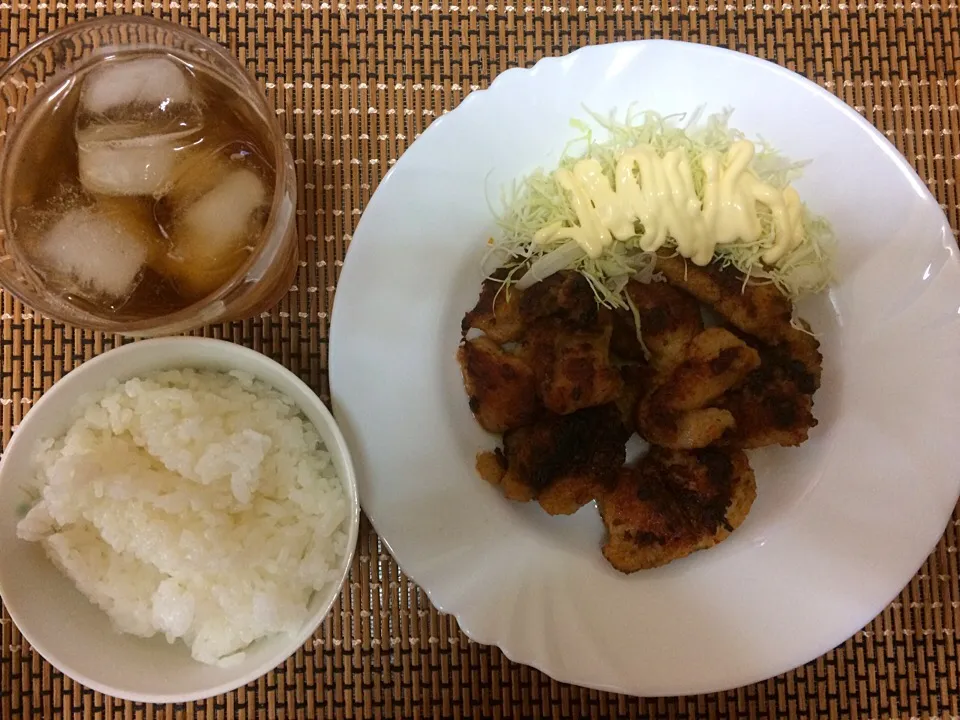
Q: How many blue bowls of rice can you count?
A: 0